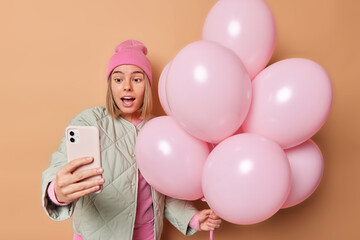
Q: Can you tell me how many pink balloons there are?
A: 7